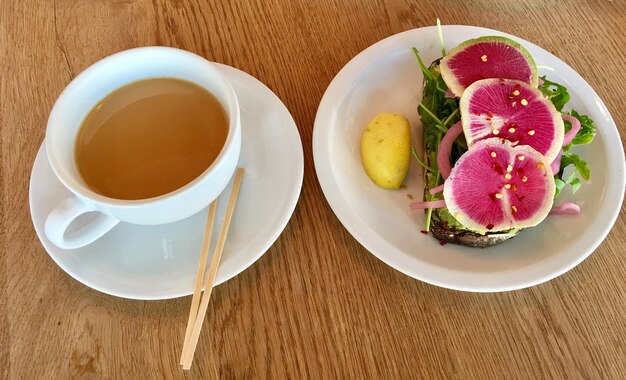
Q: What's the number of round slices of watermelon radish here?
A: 3